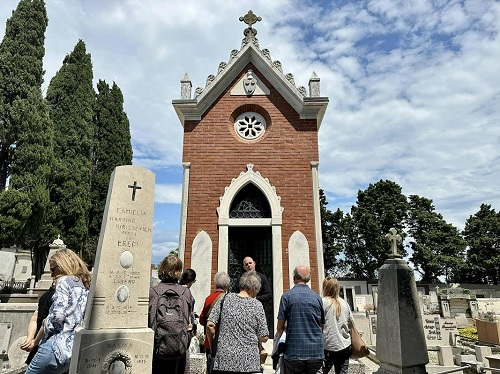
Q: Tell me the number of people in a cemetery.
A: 9